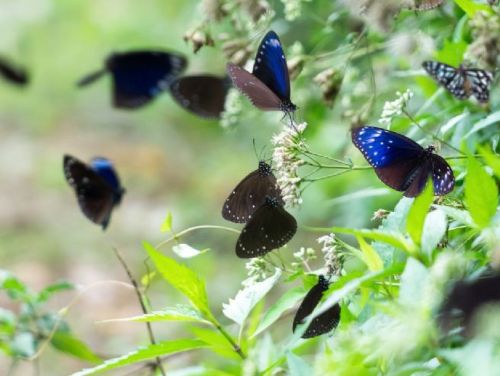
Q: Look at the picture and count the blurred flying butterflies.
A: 4